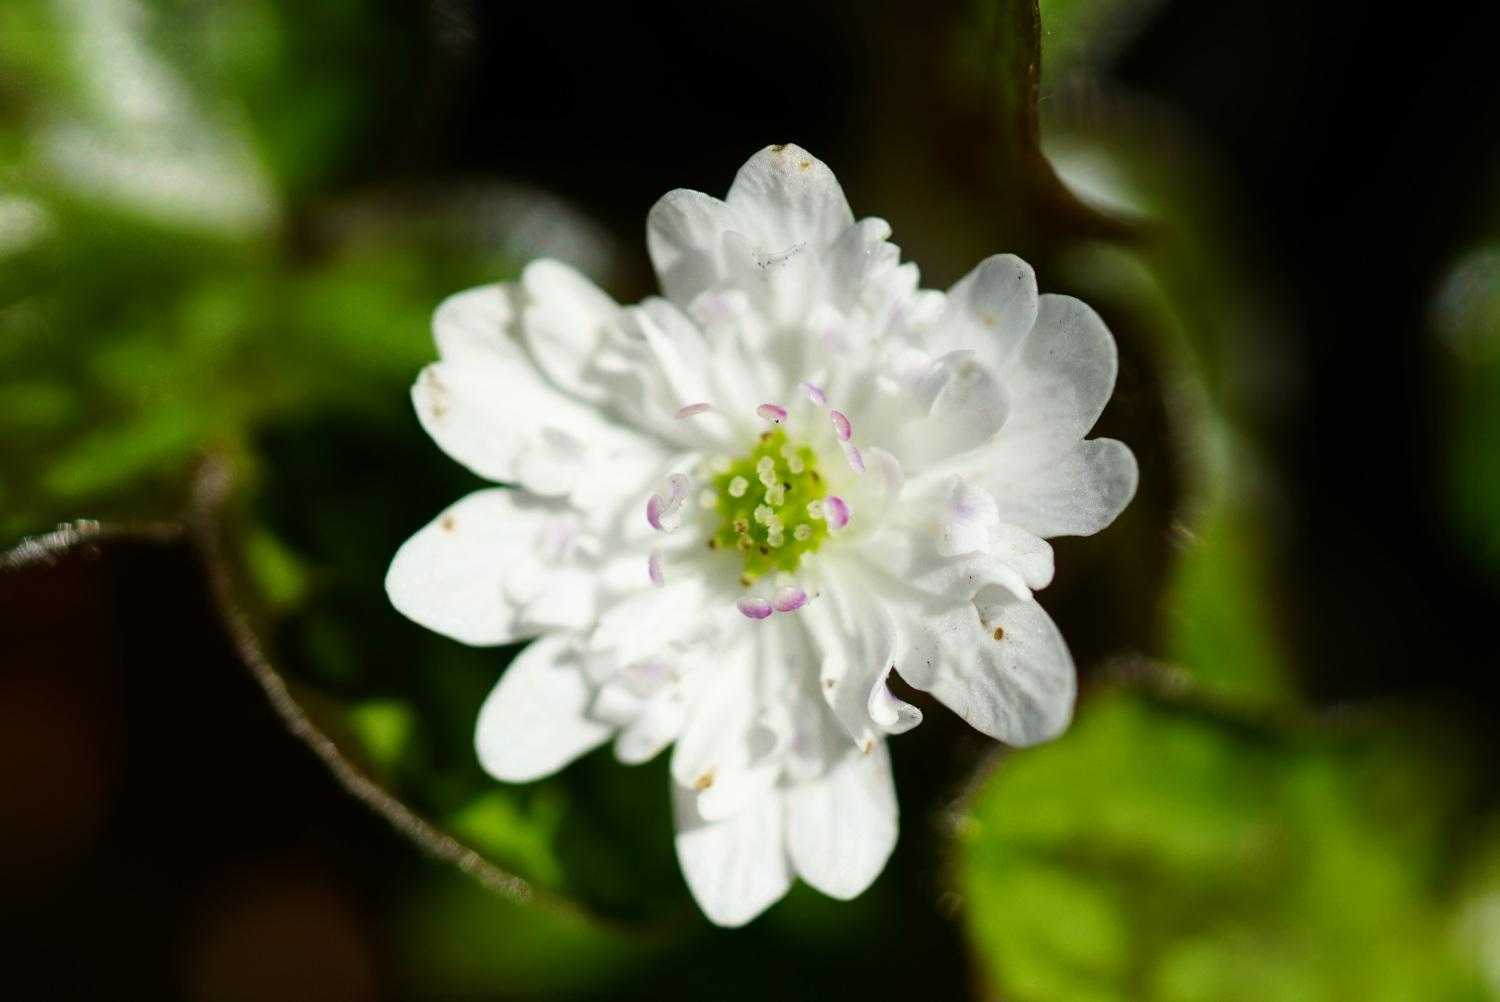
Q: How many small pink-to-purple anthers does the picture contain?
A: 11